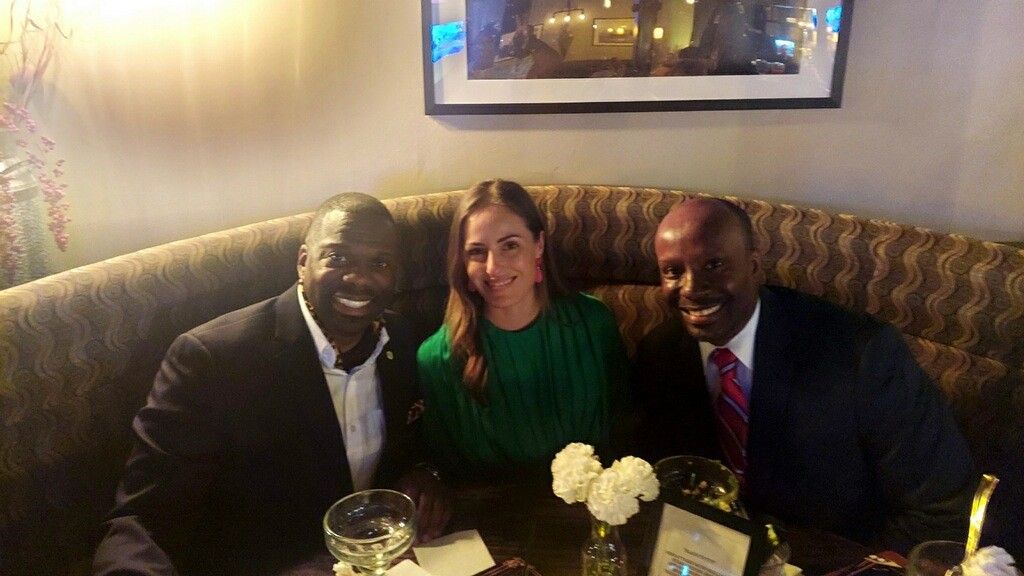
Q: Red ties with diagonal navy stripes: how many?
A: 1